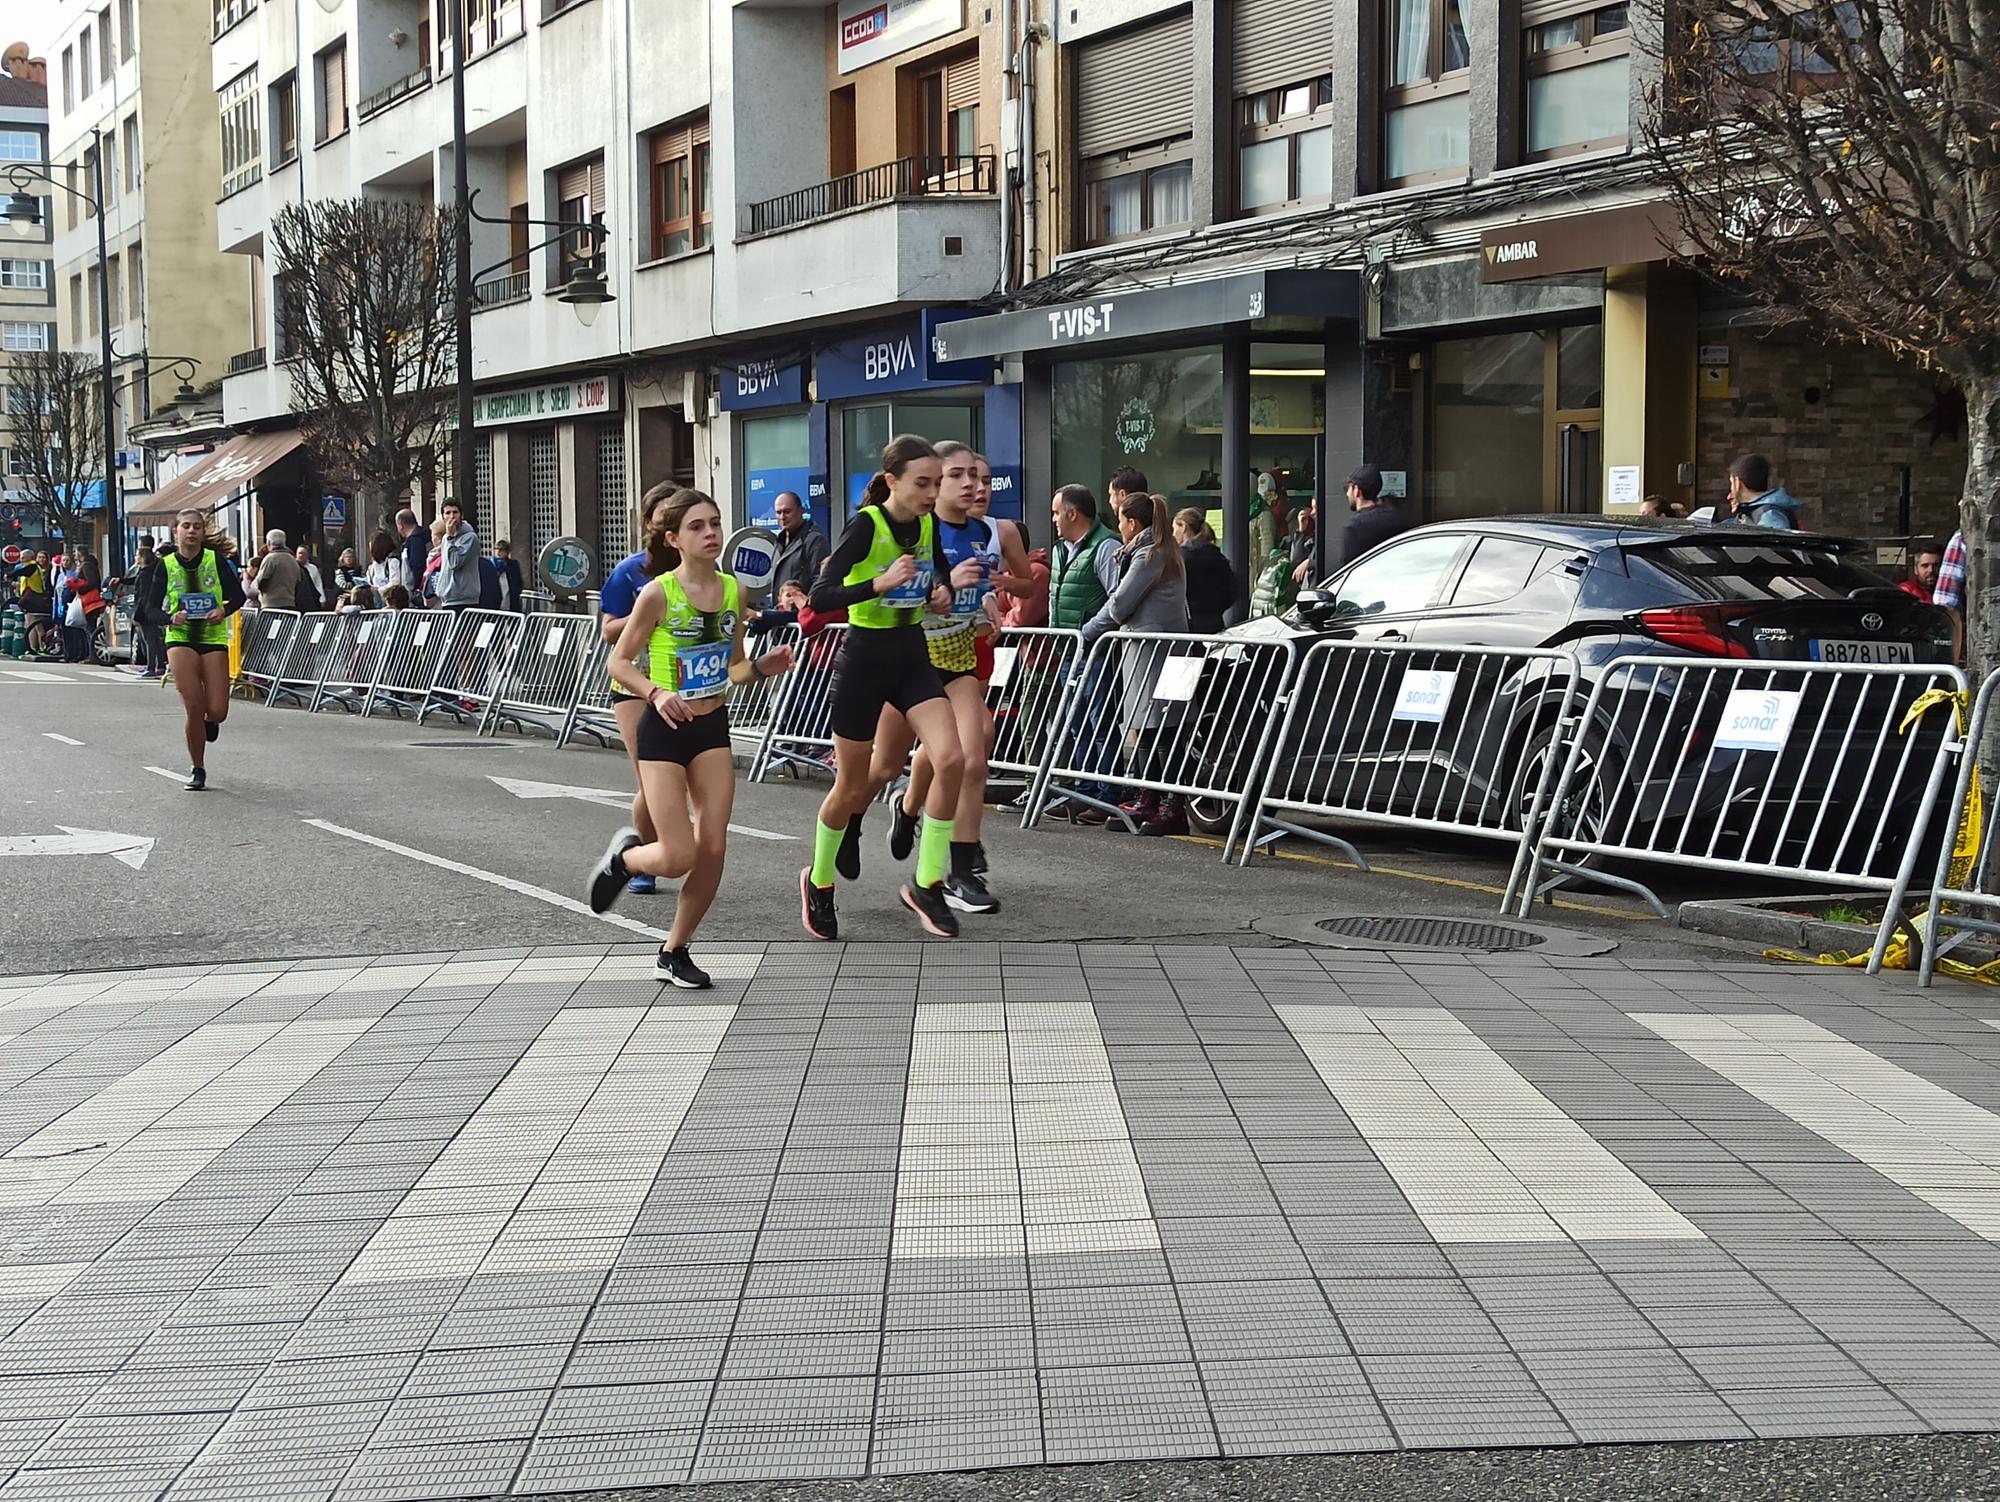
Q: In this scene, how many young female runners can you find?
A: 6